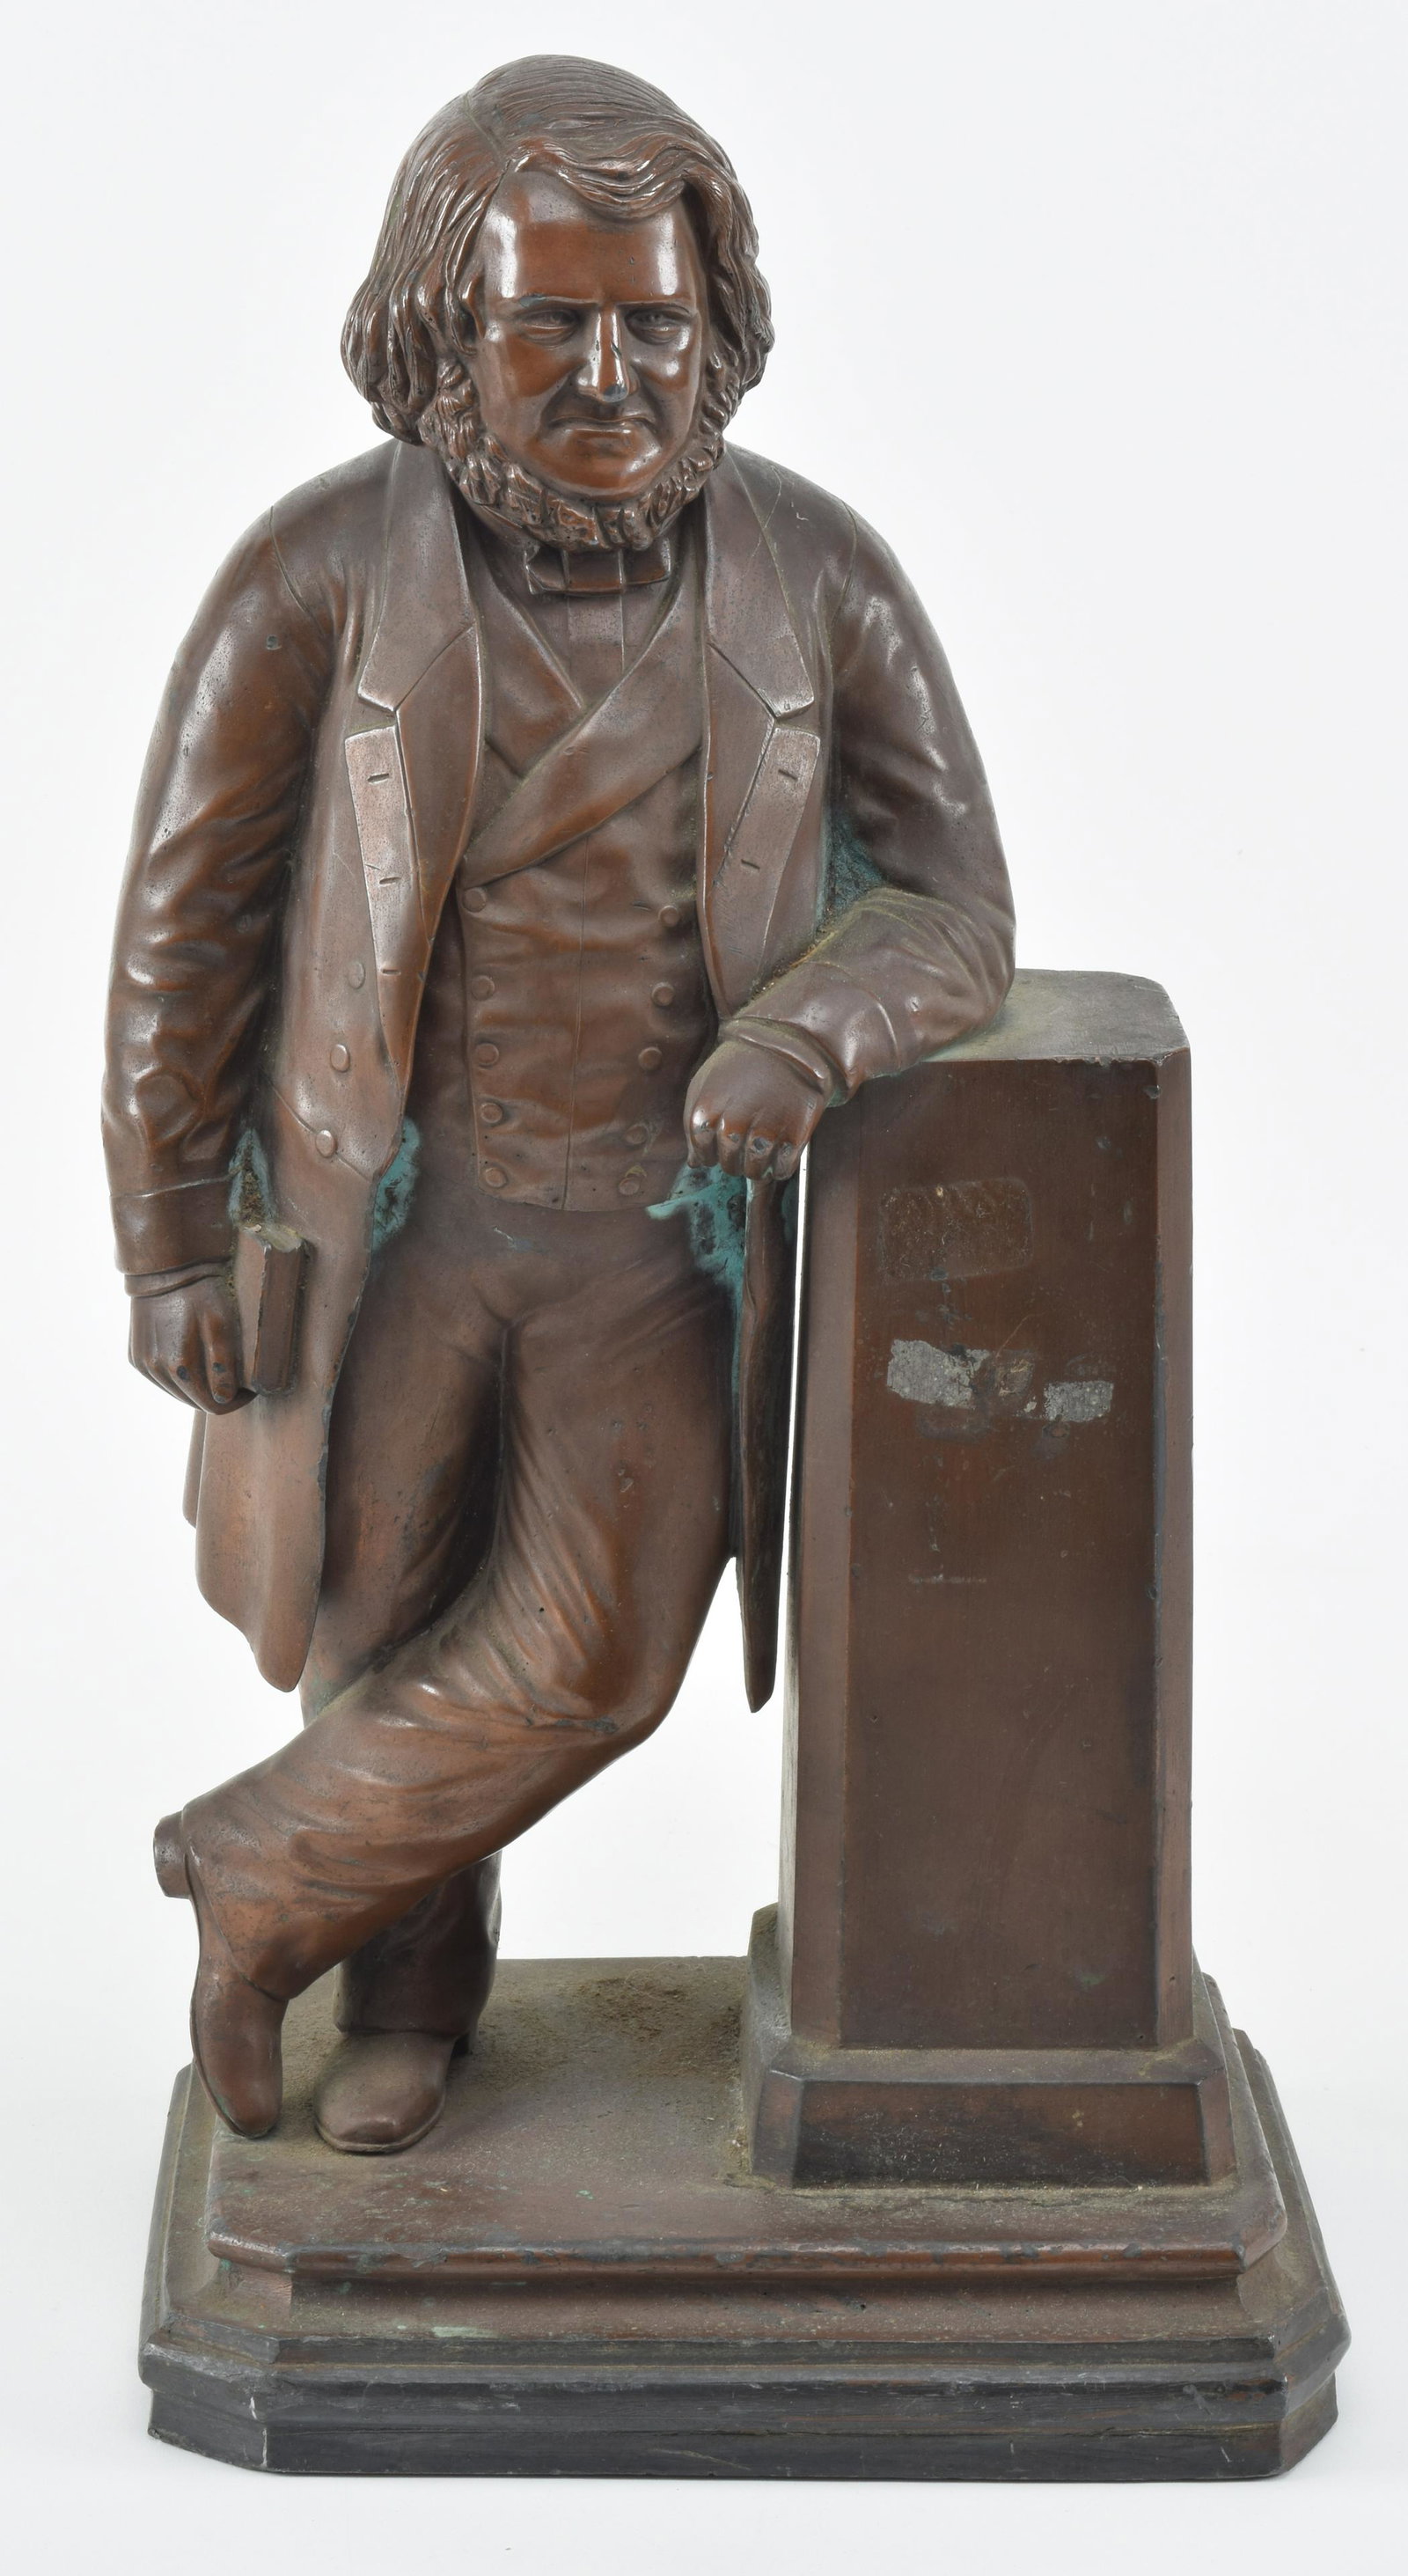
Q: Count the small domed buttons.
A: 13